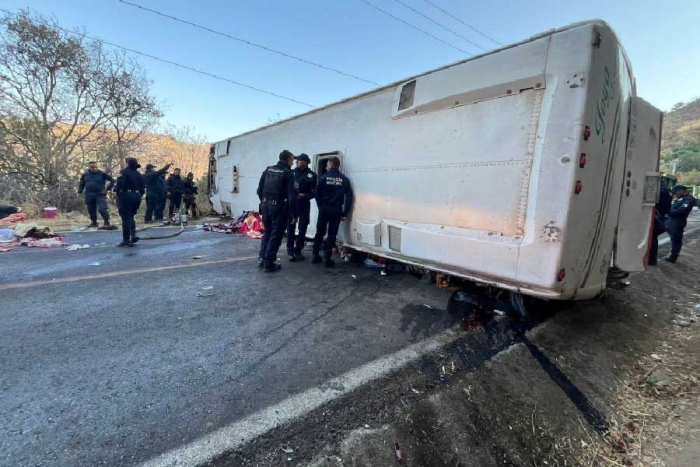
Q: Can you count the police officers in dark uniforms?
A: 11